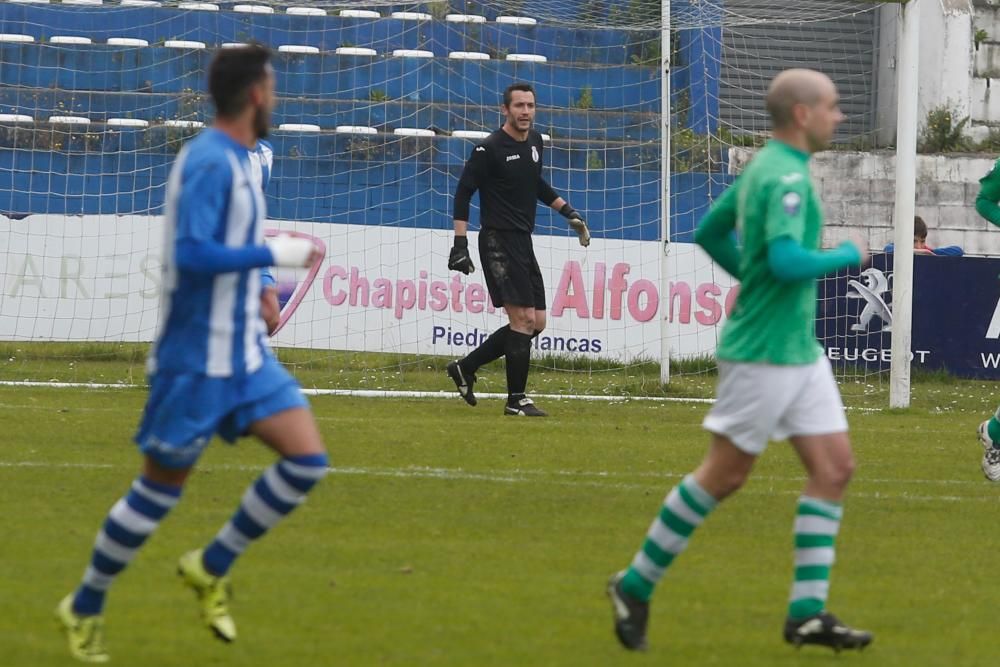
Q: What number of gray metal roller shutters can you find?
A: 1